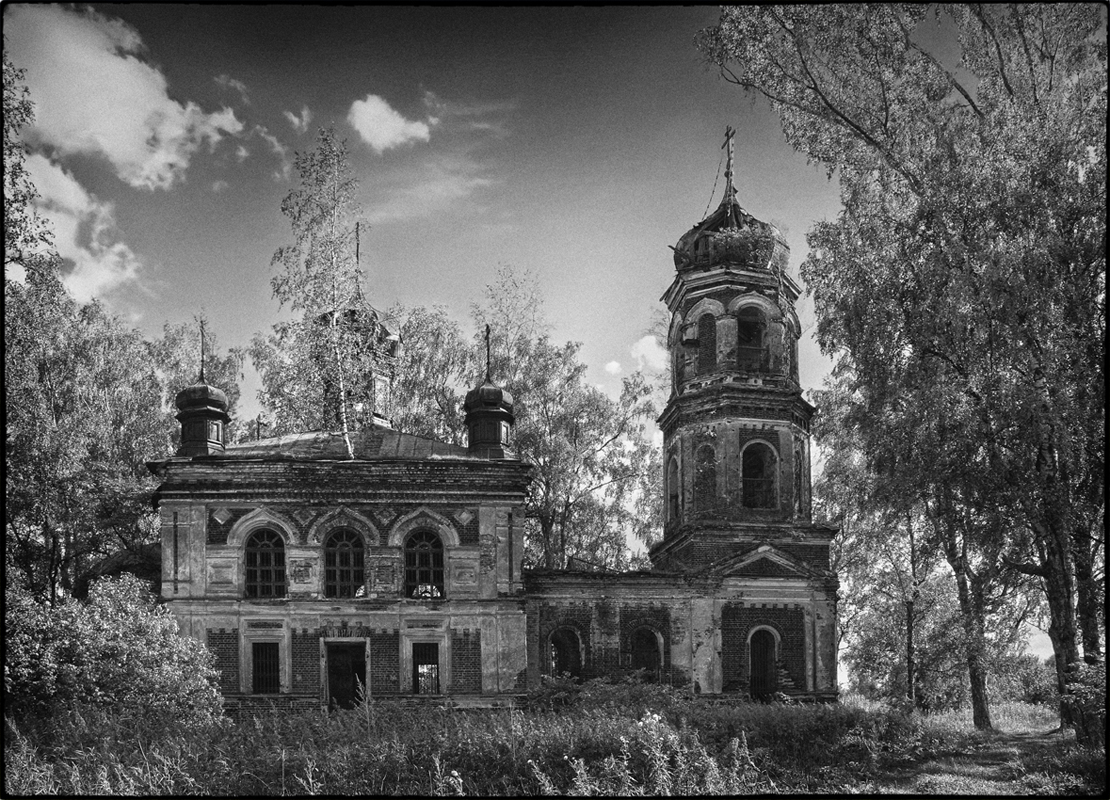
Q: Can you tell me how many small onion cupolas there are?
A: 2